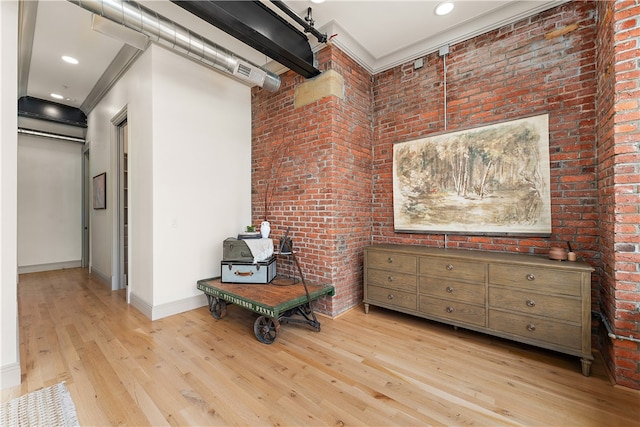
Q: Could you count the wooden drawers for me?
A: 9